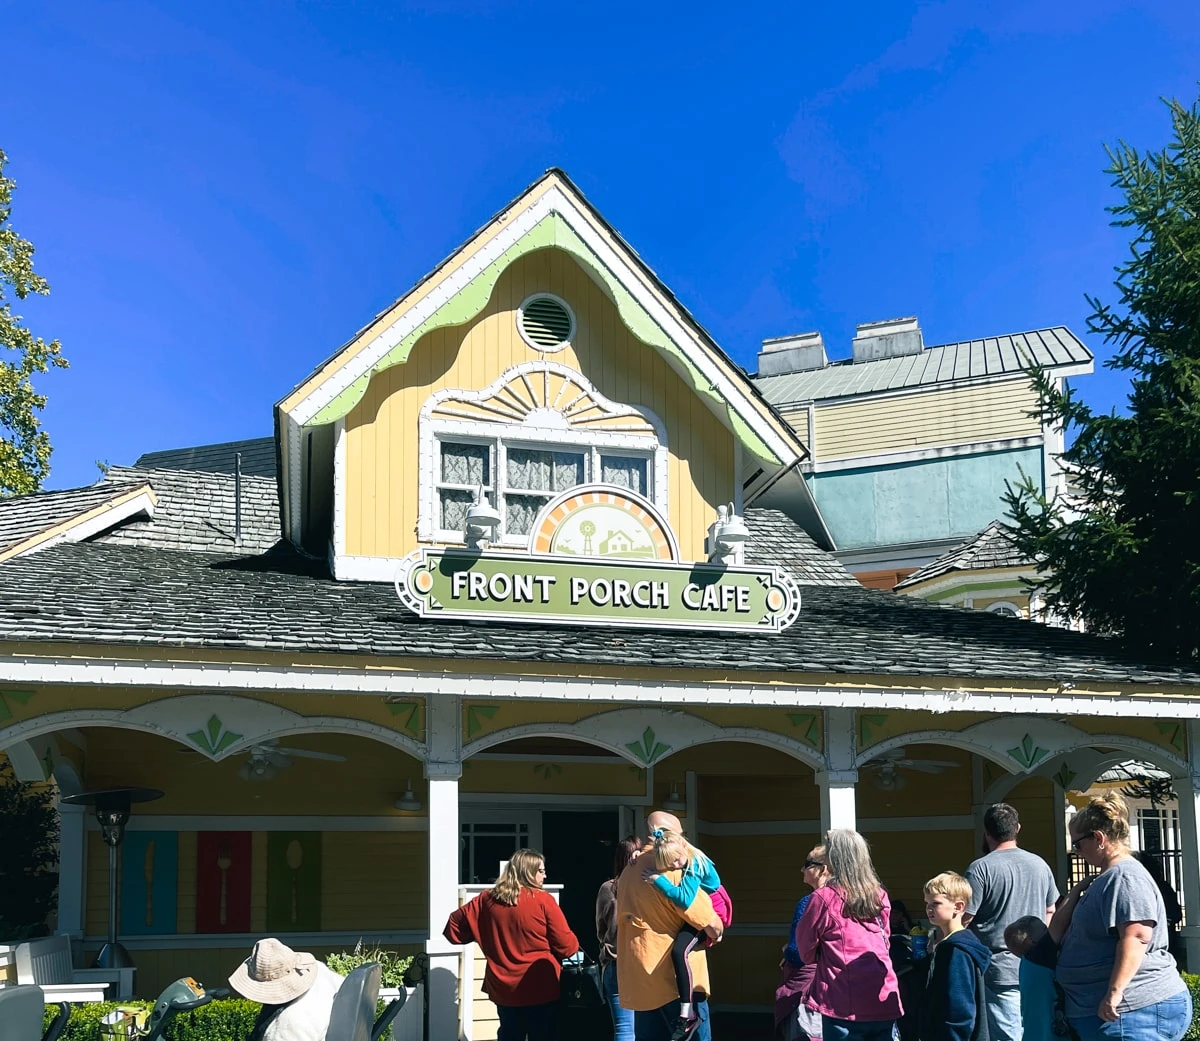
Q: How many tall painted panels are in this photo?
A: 3